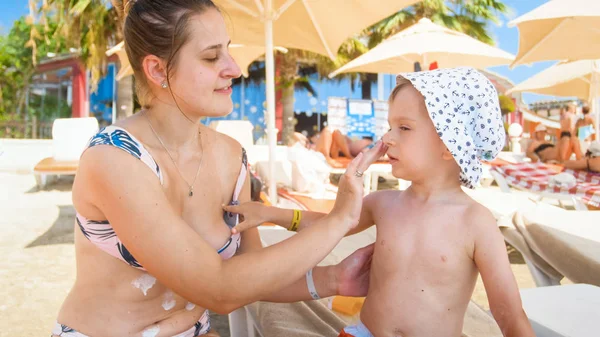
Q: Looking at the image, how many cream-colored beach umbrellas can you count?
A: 5